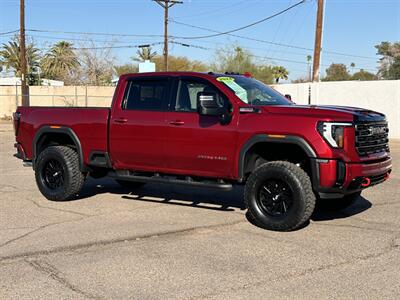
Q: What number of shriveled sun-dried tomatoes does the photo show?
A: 0